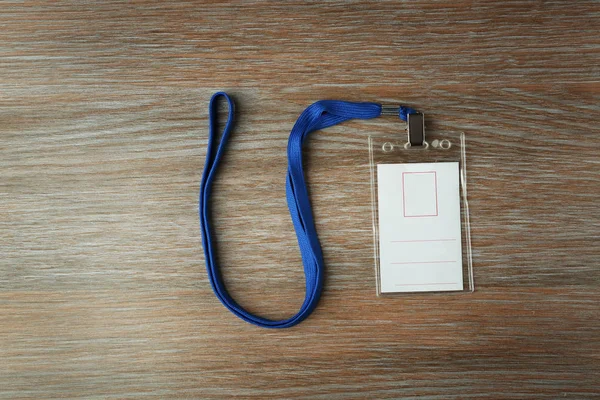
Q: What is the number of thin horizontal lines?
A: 3